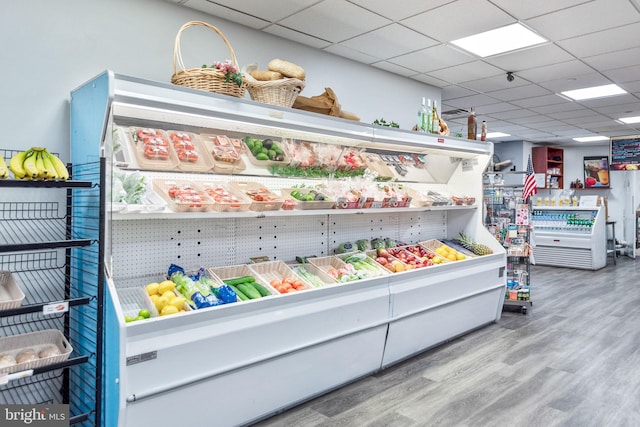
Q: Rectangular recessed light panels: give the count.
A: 5